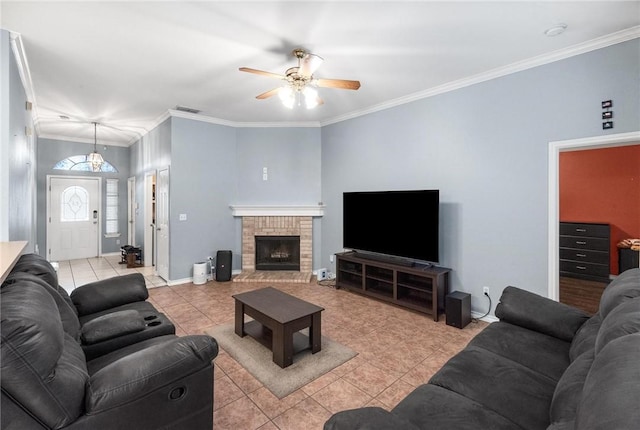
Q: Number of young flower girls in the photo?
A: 0